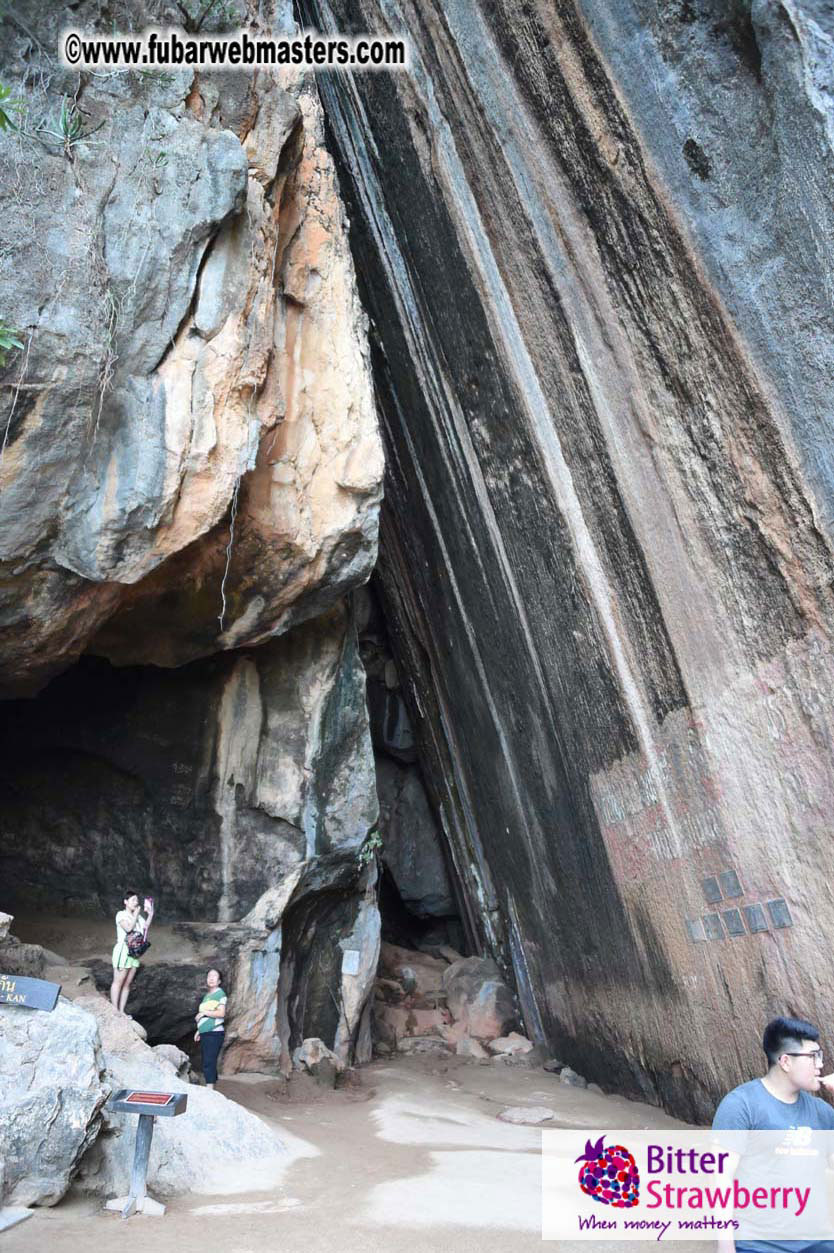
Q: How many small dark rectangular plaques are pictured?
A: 7